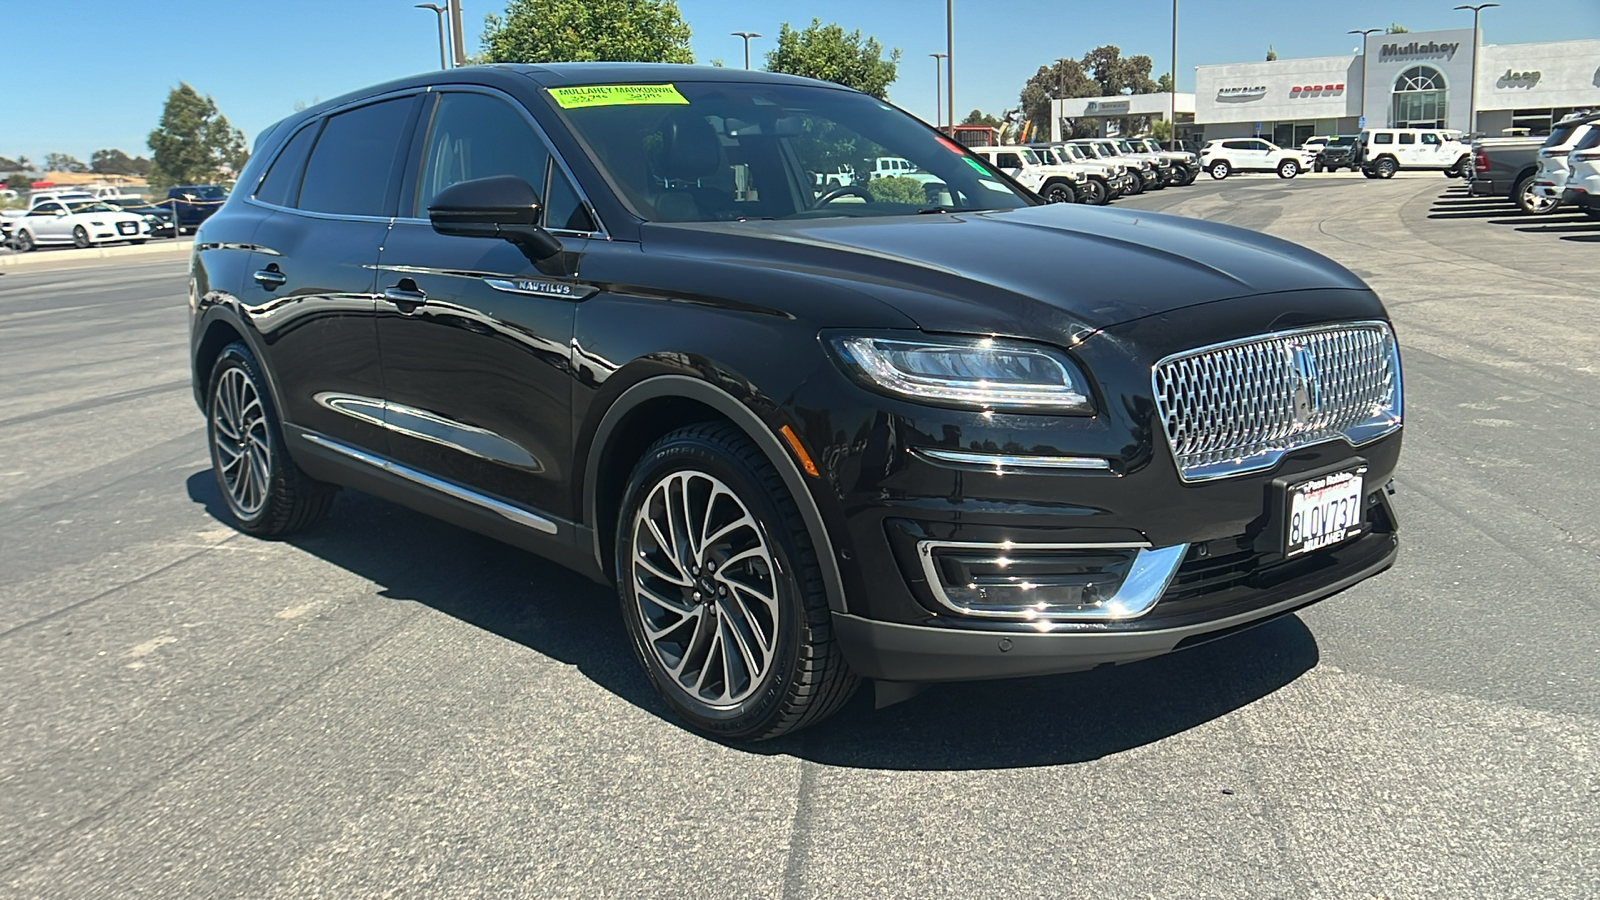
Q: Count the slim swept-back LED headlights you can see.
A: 1